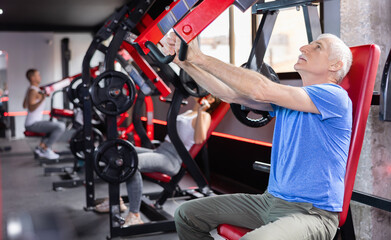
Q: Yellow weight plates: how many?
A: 0